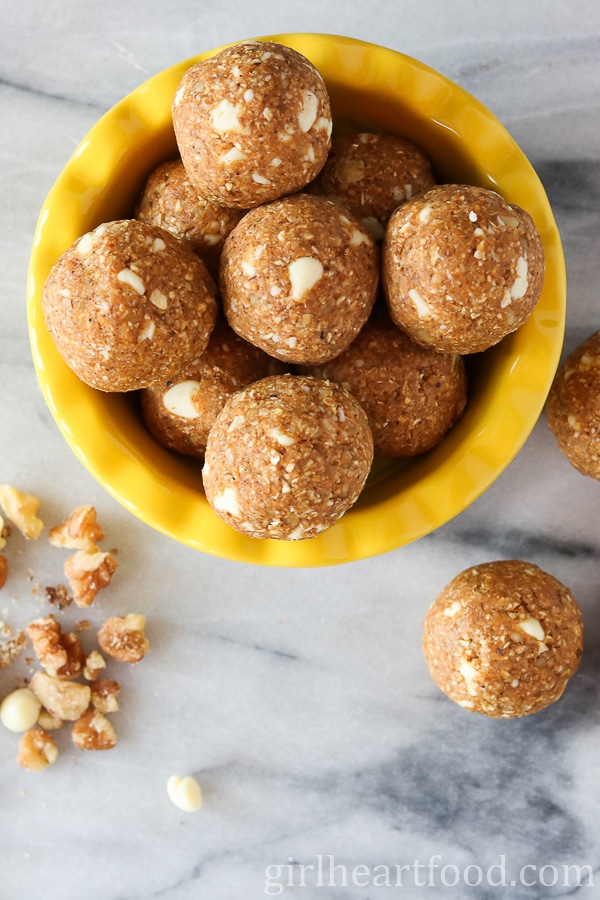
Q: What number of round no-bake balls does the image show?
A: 11